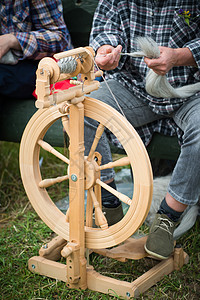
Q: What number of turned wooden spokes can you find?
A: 8